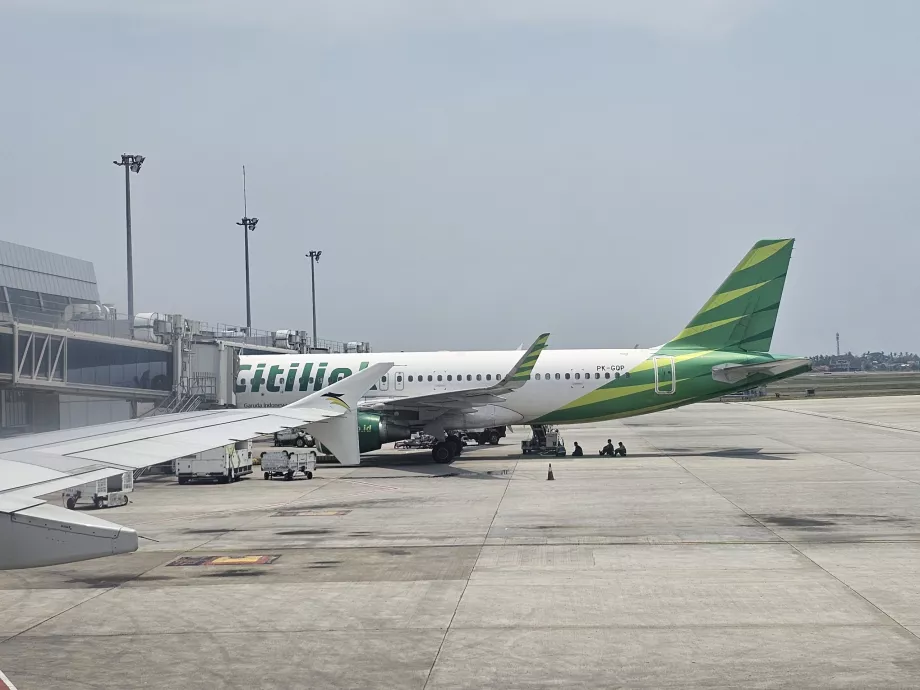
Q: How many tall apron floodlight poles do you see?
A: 3